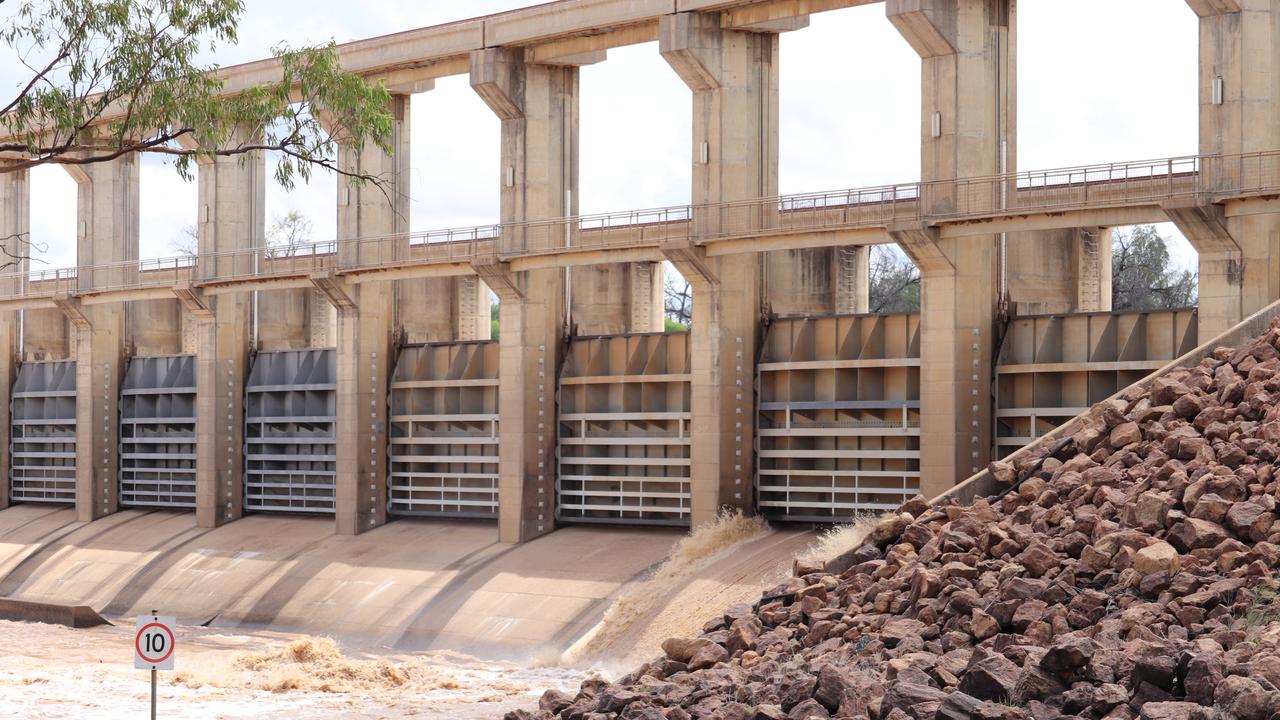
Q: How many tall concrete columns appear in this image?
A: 8